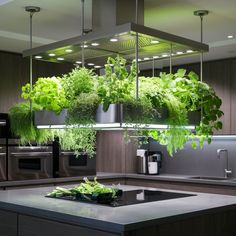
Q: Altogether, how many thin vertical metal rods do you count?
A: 6